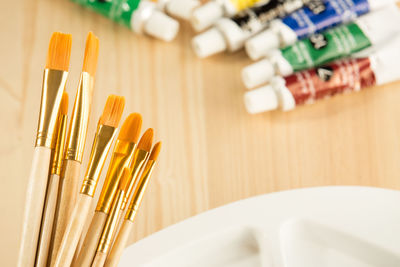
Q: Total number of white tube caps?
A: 7